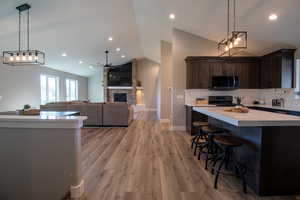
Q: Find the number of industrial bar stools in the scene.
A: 4